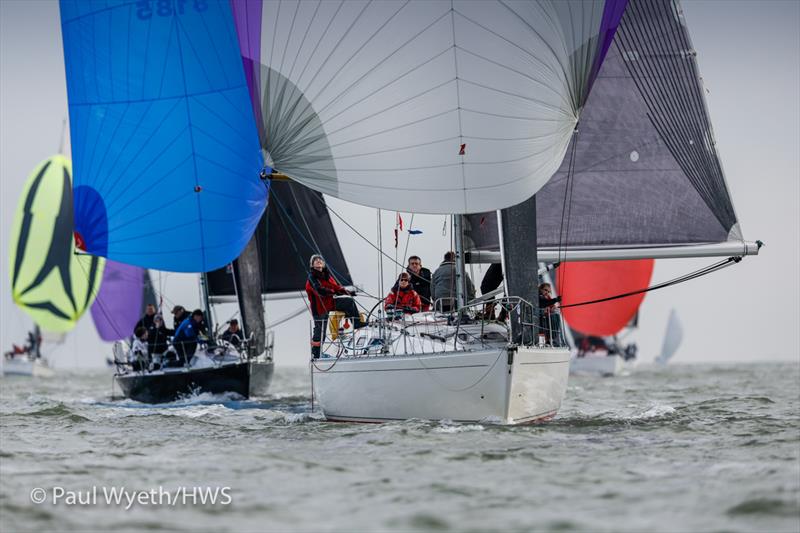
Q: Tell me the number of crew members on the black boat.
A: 6